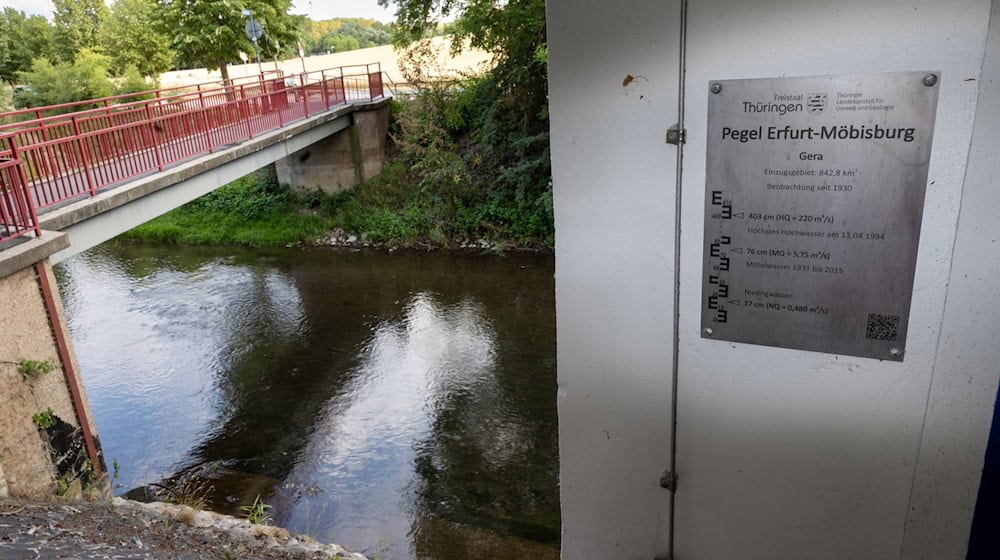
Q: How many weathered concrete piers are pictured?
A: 2